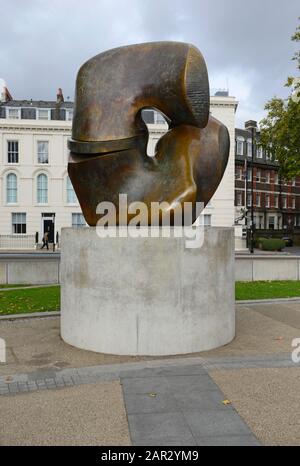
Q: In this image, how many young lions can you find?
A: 0